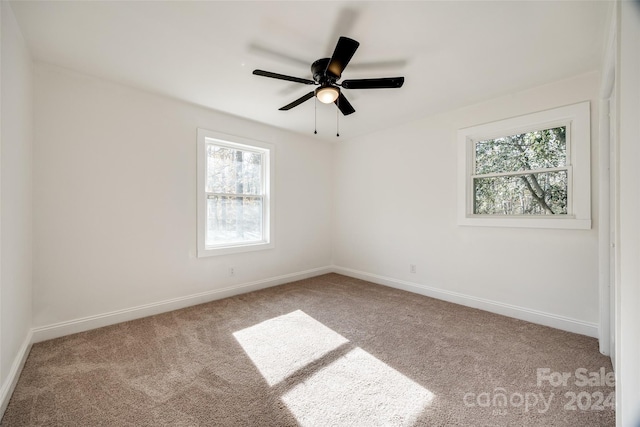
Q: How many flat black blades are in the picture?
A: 5